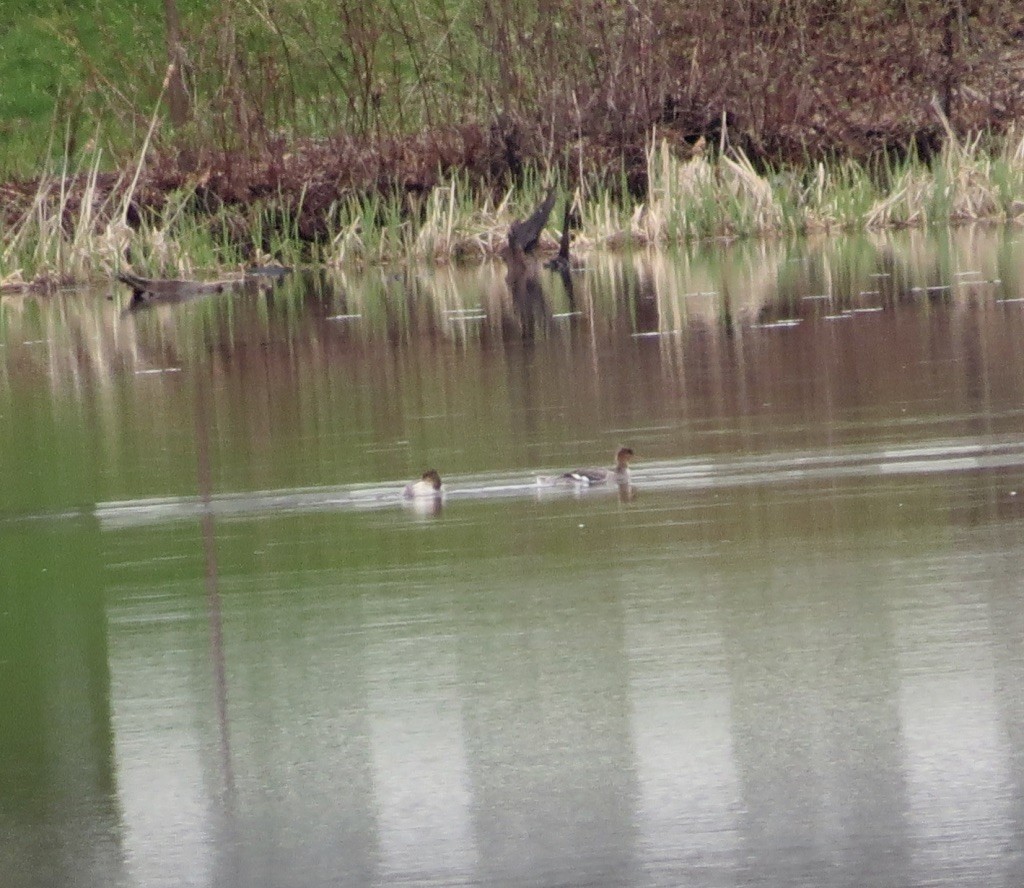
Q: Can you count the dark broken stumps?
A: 2